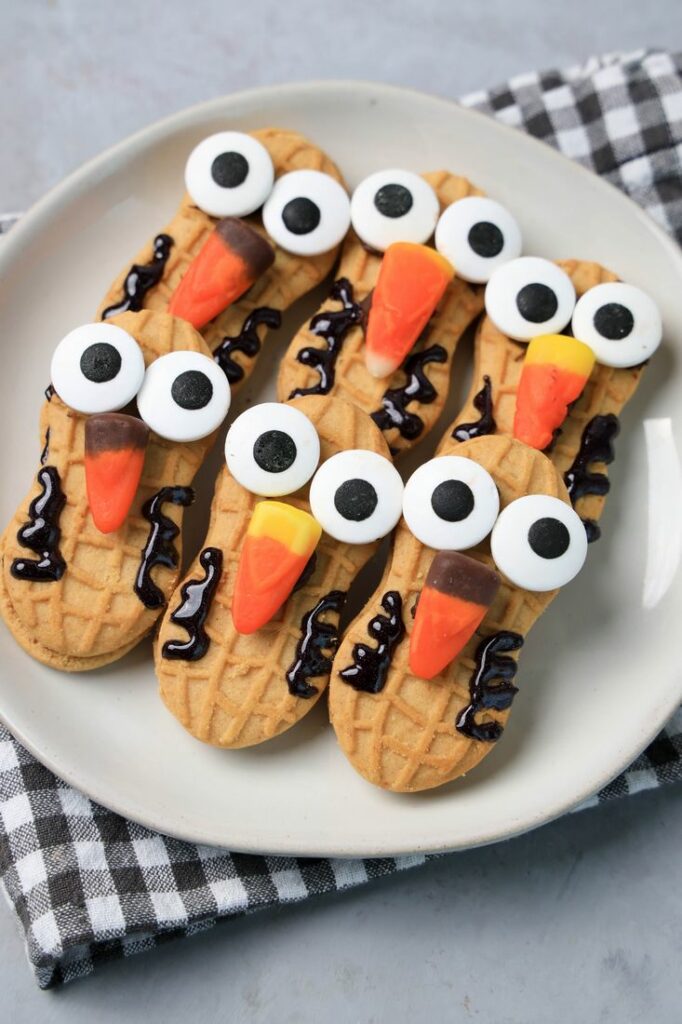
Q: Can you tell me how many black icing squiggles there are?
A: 12